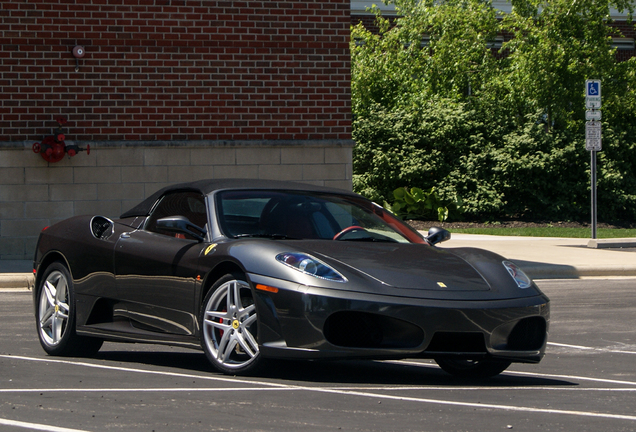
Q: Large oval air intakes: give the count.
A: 2